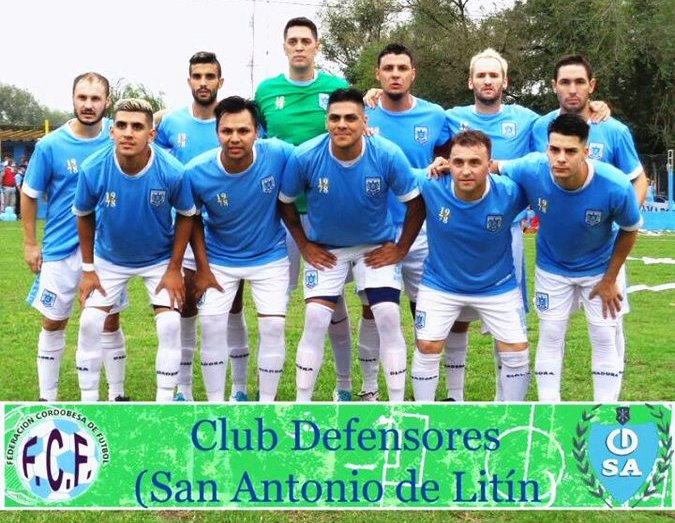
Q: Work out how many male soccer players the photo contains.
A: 11